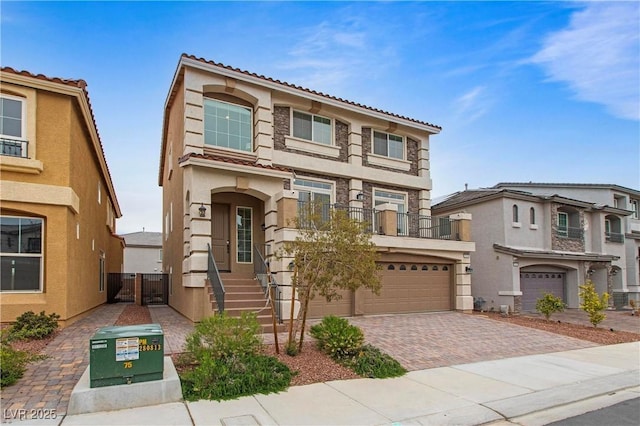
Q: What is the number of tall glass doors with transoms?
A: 2